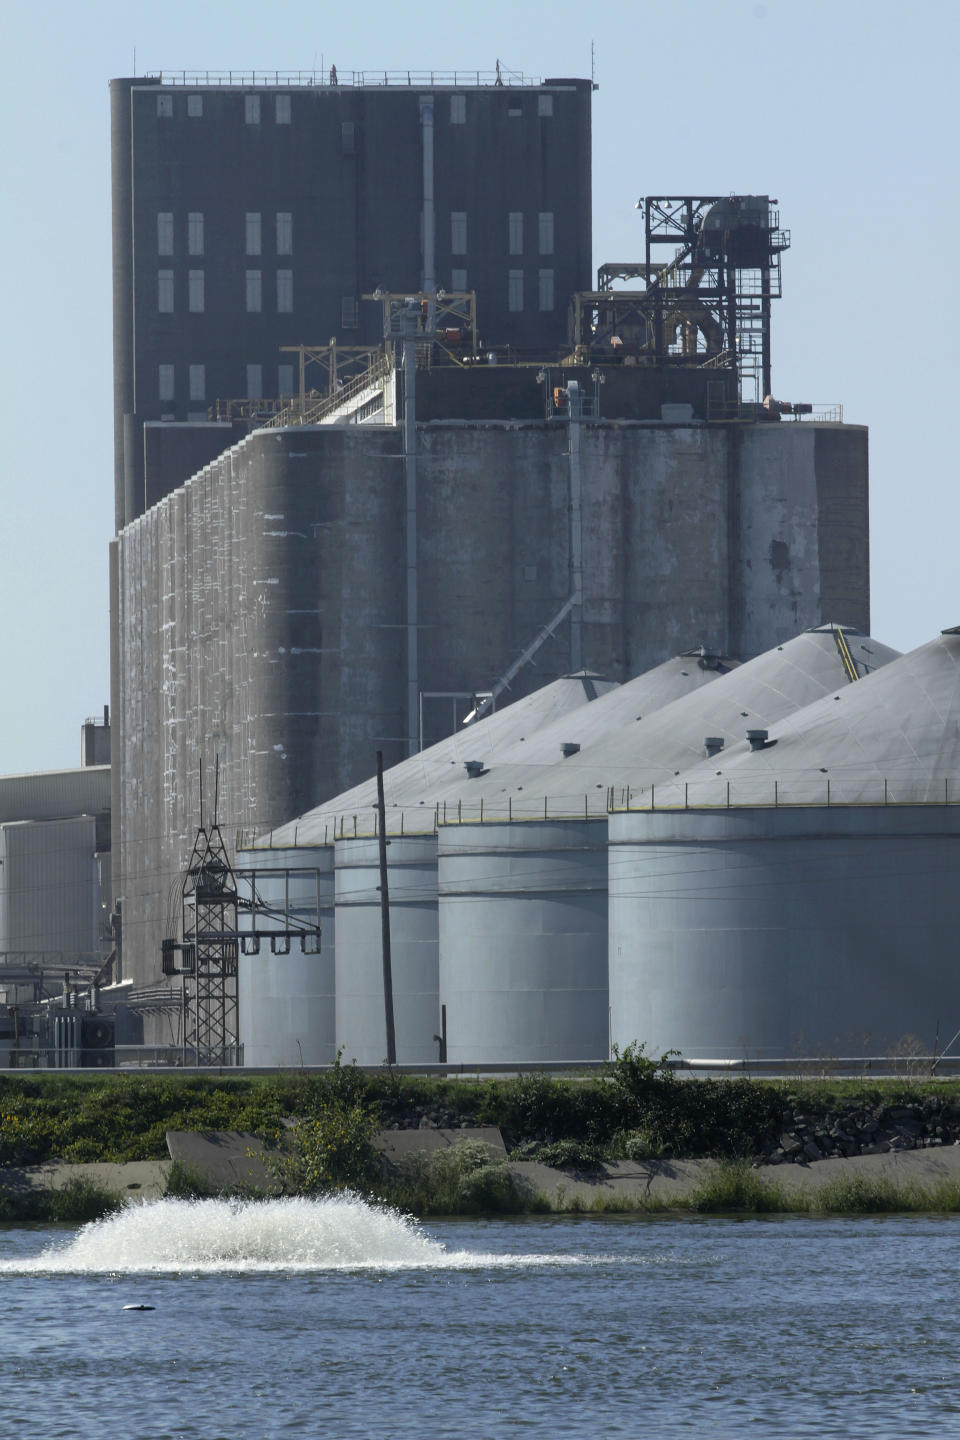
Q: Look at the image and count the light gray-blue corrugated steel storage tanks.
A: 4